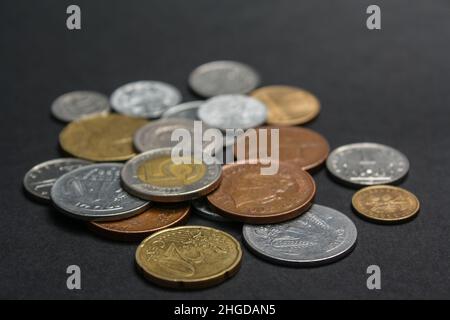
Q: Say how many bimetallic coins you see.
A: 1